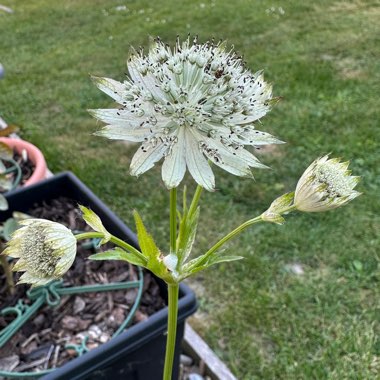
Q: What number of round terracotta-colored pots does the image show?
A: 1